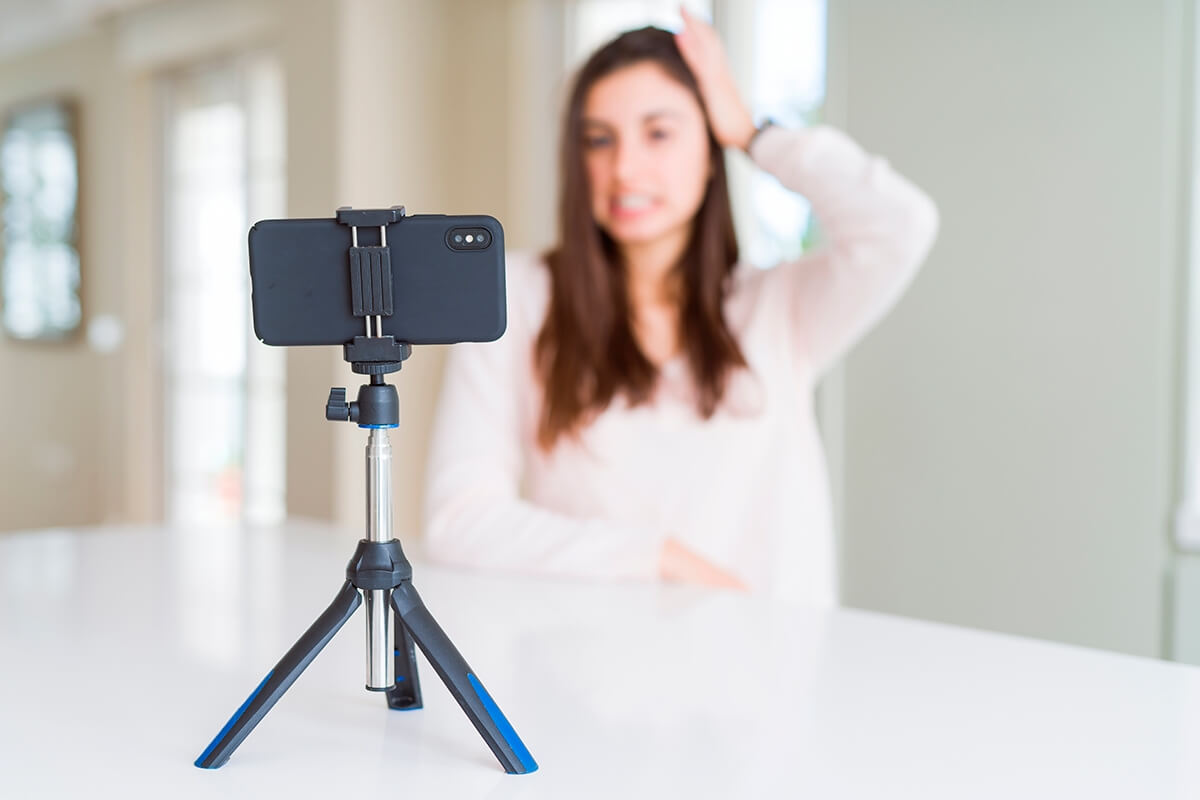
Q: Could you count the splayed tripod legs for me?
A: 3